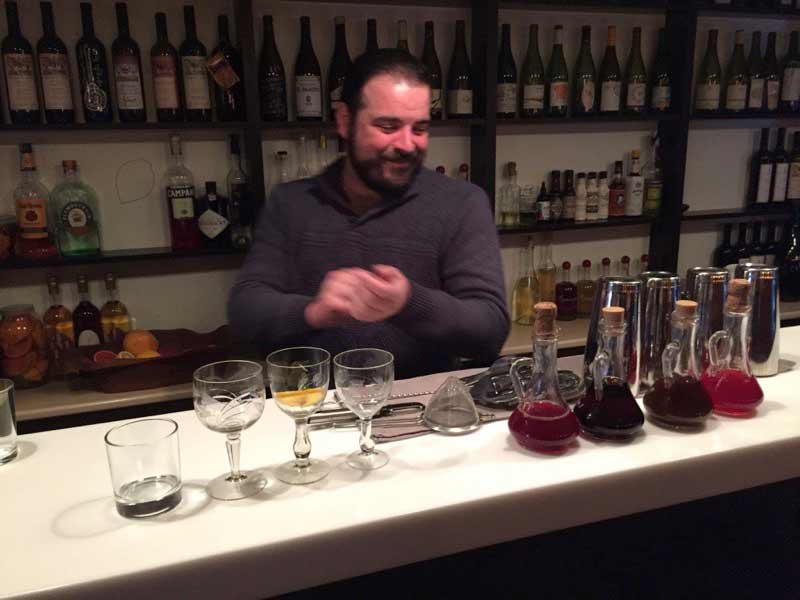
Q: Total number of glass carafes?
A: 4